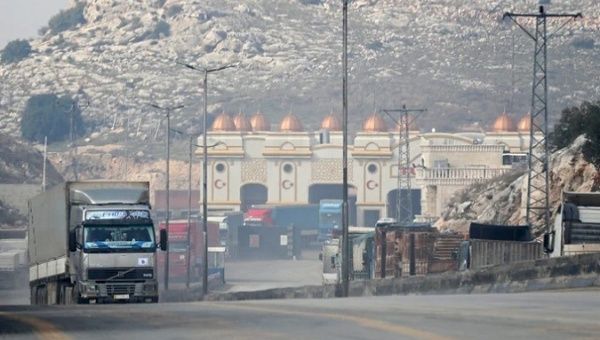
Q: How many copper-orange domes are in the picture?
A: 9